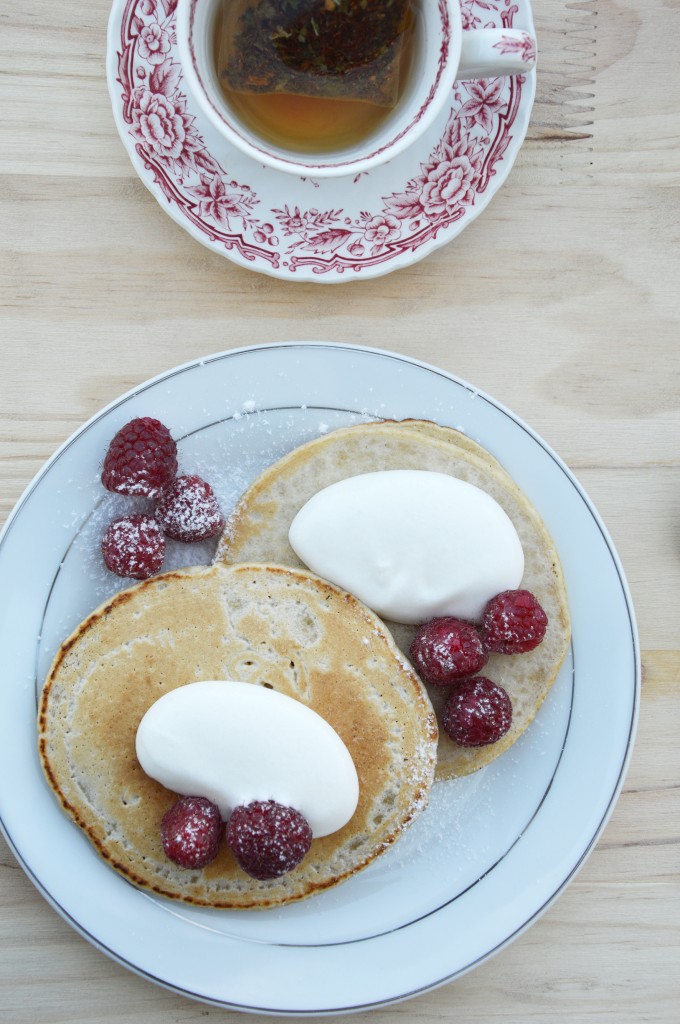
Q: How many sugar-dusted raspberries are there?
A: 8